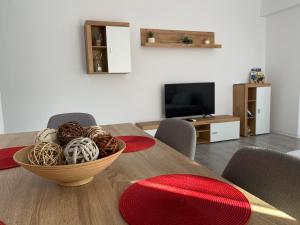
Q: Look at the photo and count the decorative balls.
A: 6